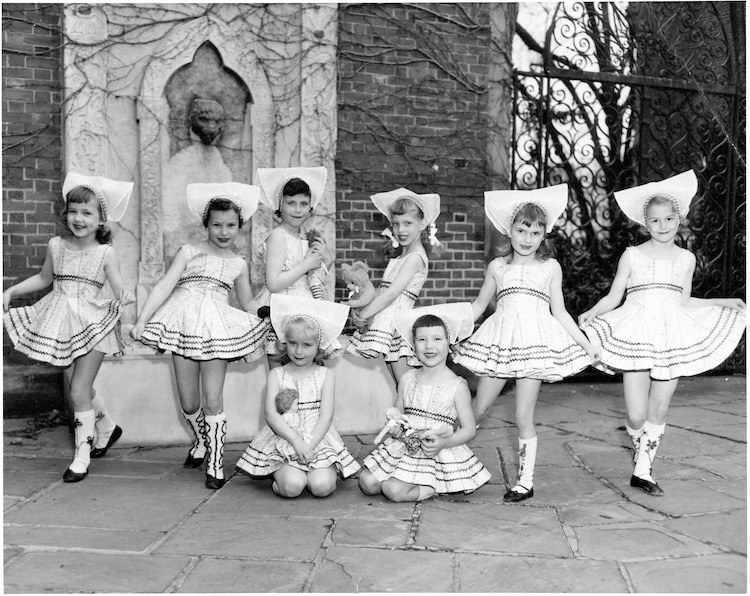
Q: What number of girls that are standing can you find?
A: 6